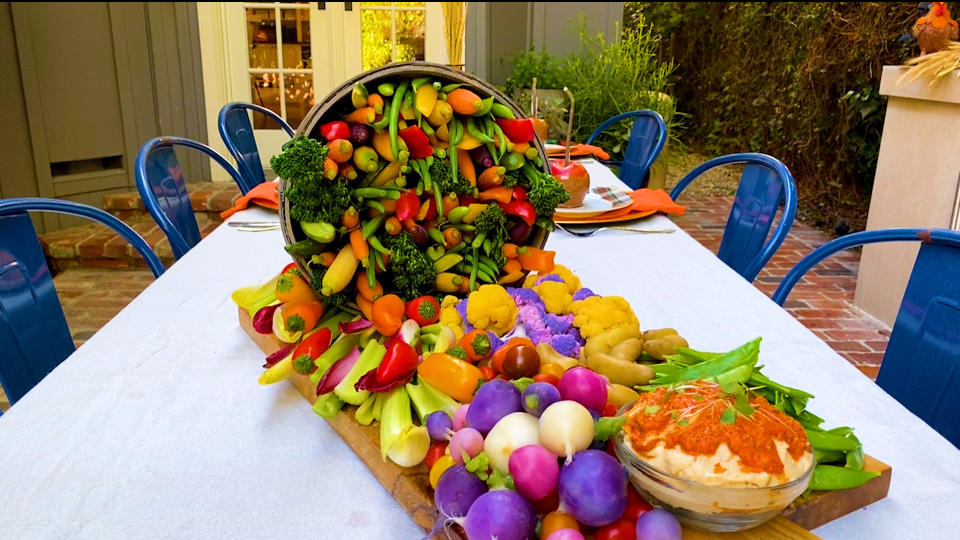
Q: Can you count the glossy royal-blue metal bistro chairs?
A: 6